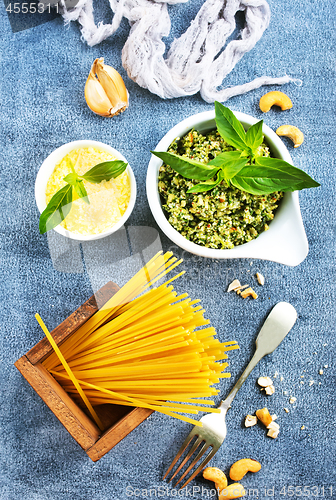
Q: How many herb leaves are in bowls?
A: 12